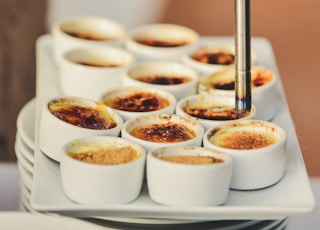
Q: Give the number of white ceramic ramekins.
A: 13